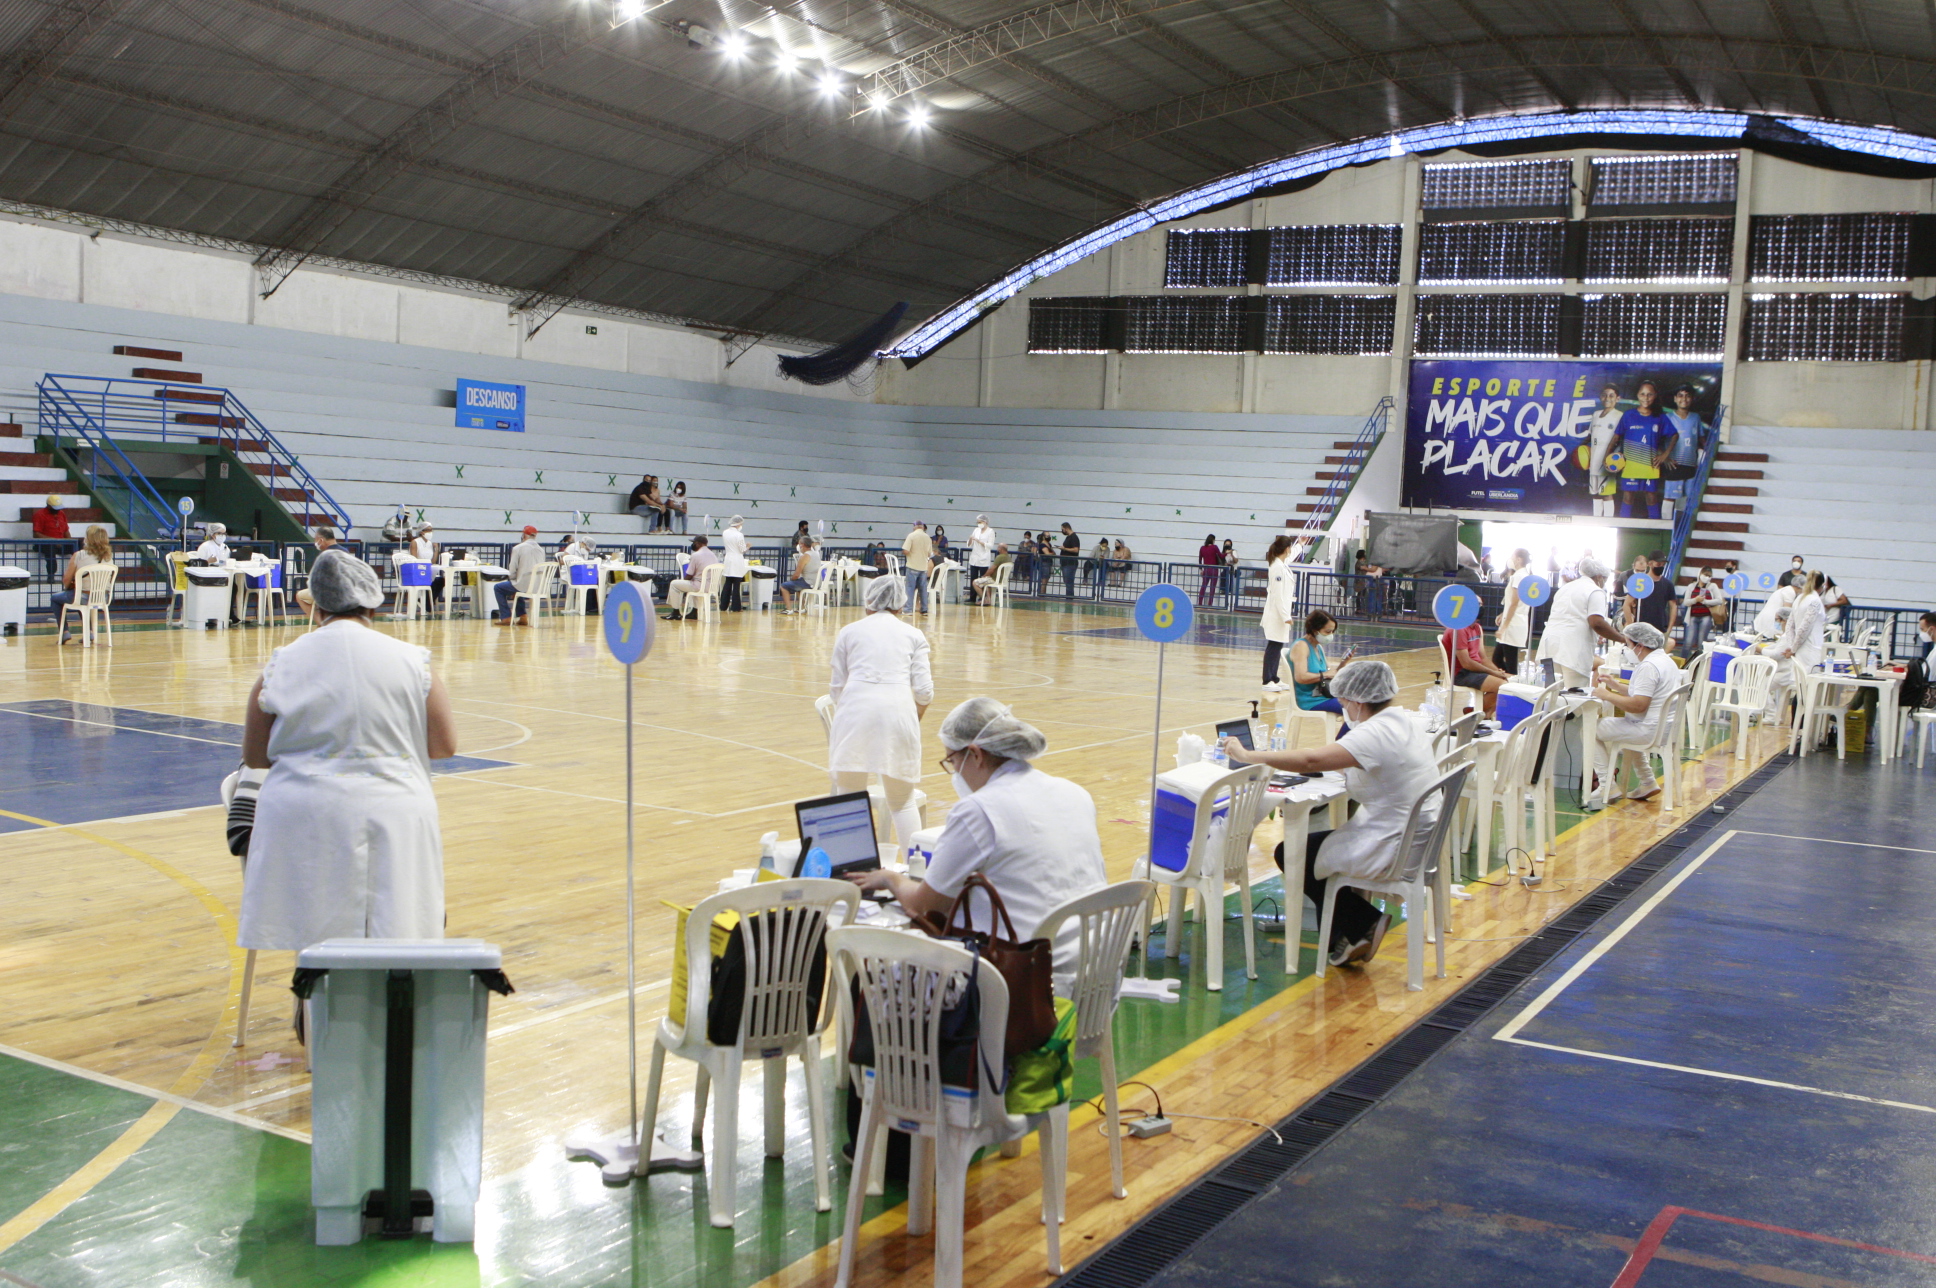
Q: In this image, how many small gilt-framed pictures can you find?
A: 0